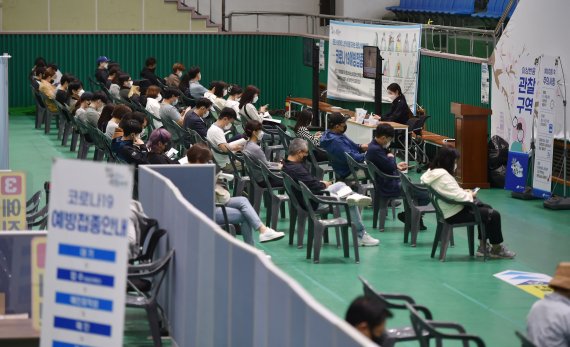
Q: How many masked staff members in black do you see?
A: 1